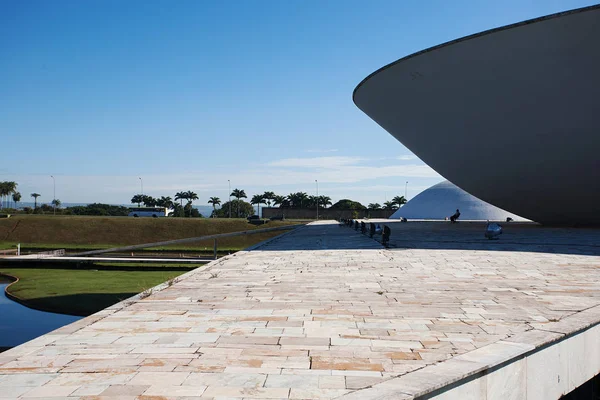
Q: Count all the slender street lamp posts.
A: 5